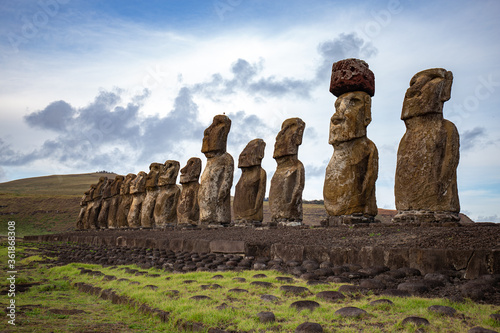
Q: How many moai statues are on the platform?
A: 15